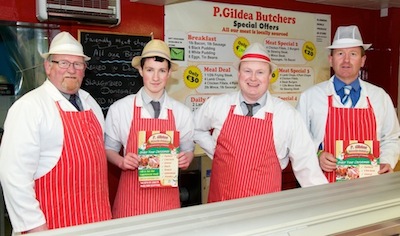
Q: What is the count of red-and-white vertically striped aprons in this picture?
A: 4